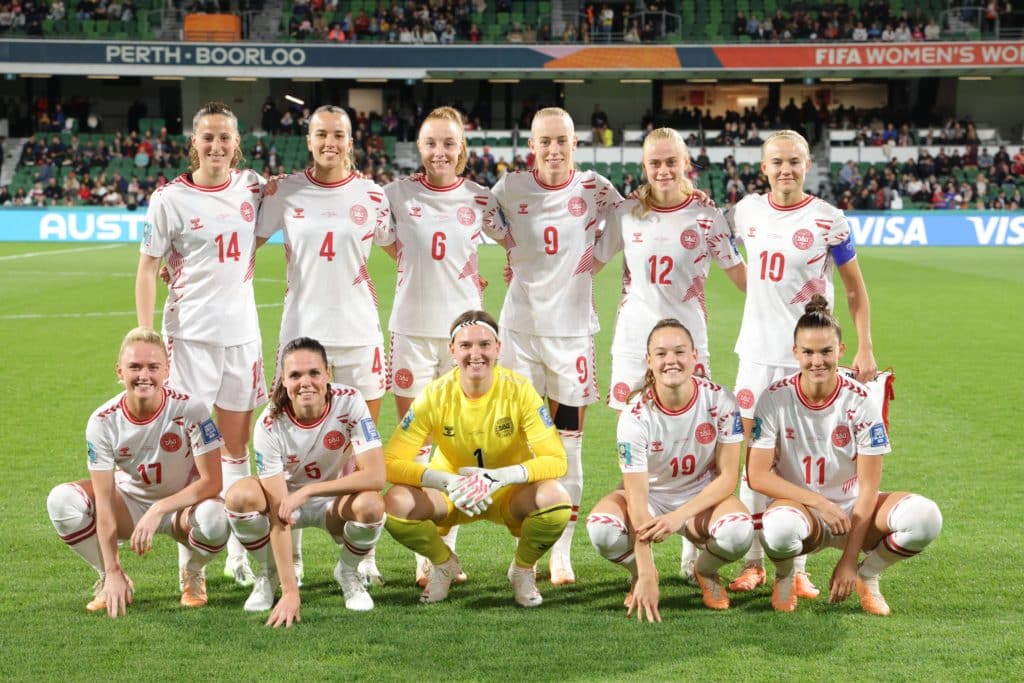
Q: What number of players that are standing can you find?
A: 6